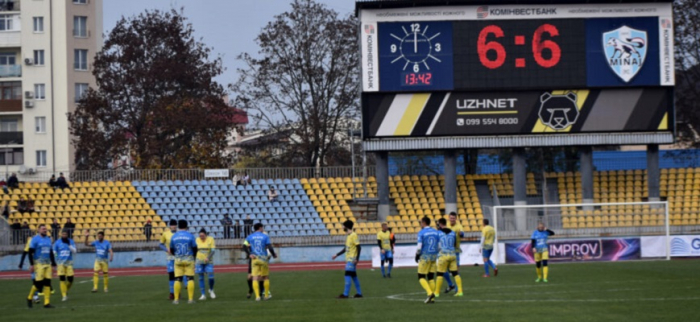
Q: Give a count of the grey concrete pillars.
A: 5